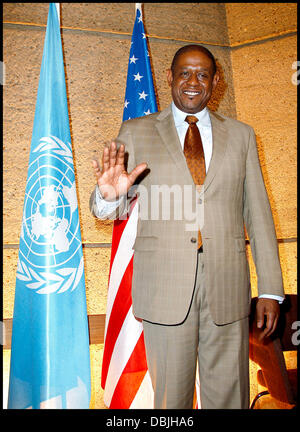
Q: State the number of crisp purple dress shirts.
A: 0